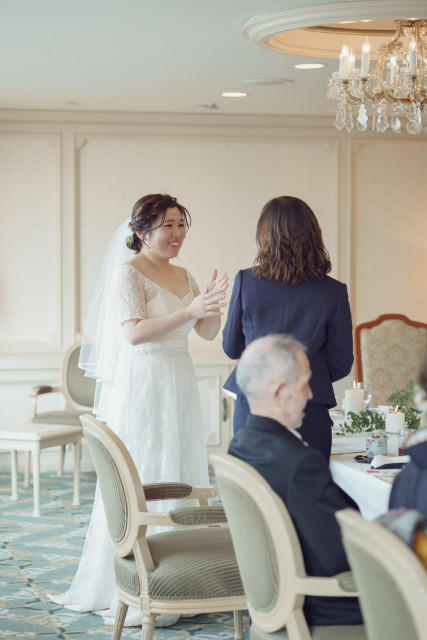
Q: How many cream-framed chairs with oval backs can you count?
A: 4